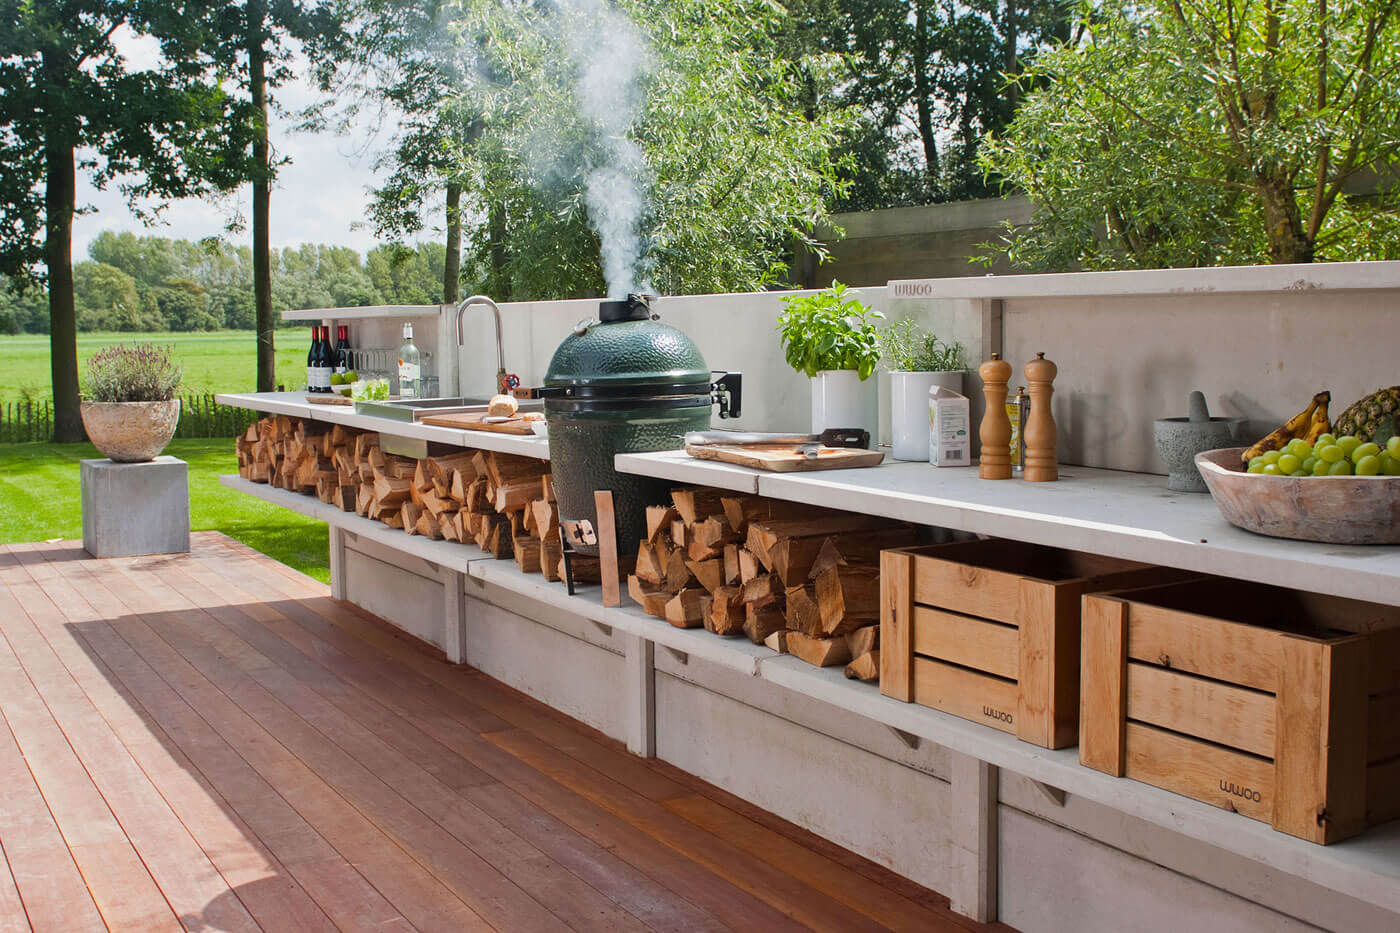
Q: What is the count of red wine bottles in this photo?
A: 3